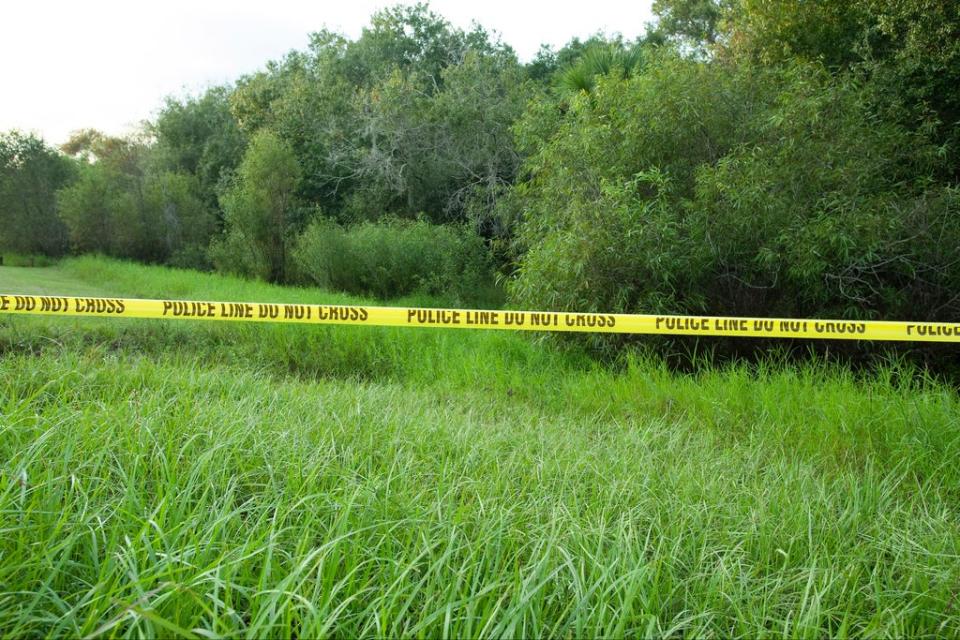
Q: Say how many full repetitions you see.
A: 3